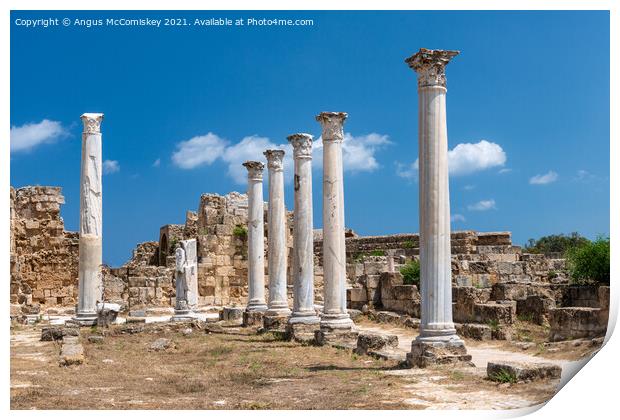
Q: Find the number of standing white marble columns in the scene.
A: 6